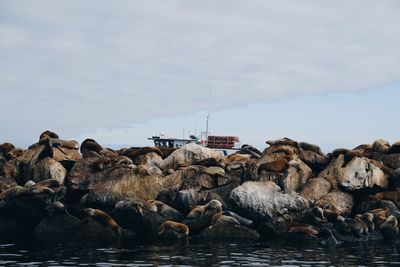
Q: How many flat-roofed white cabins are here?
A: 1